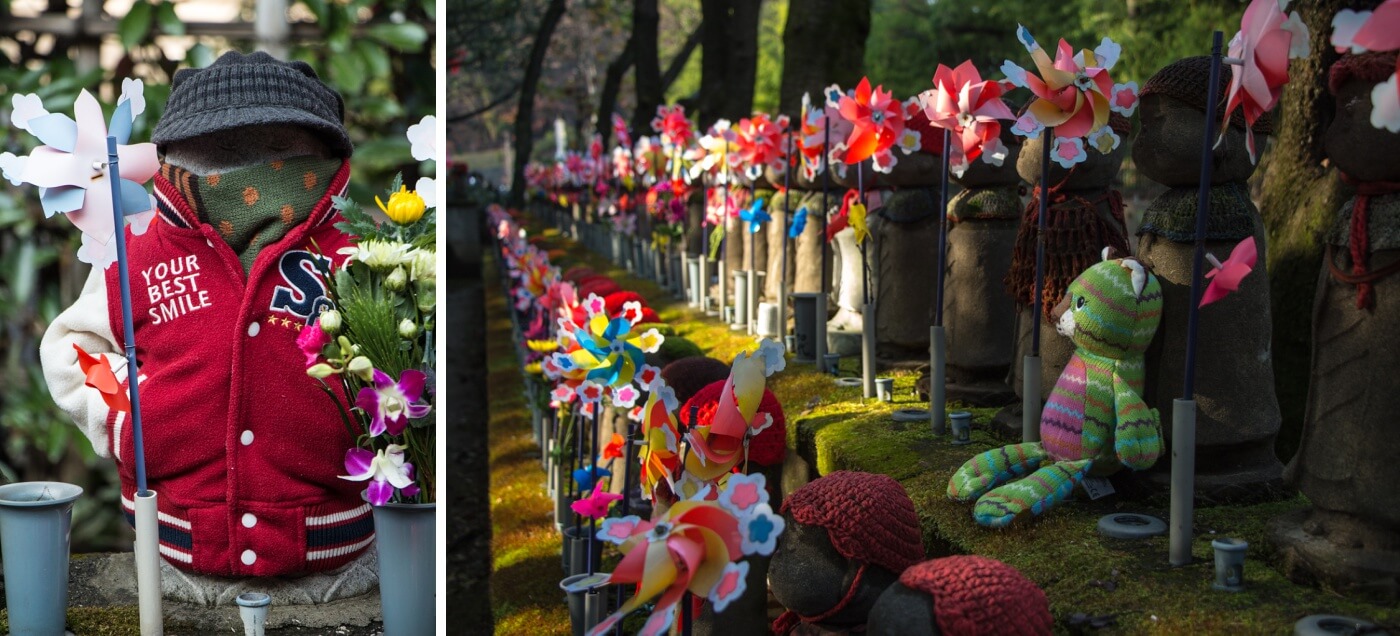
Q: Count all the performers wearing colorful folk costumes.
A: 0